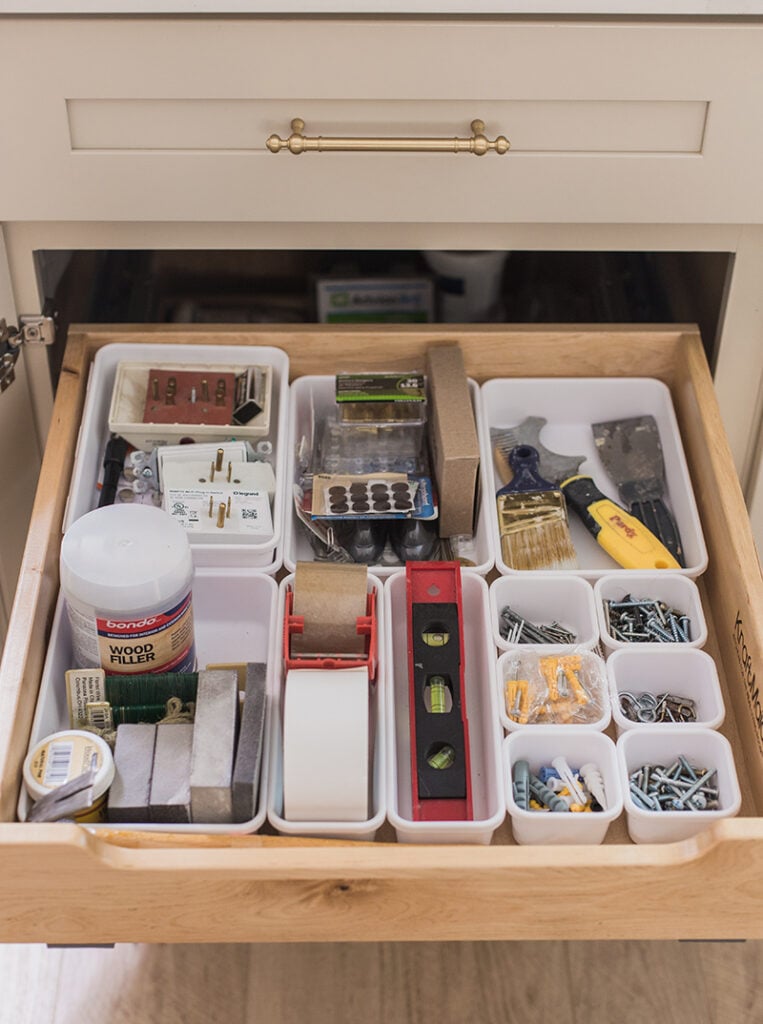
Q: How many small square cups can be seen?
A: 6